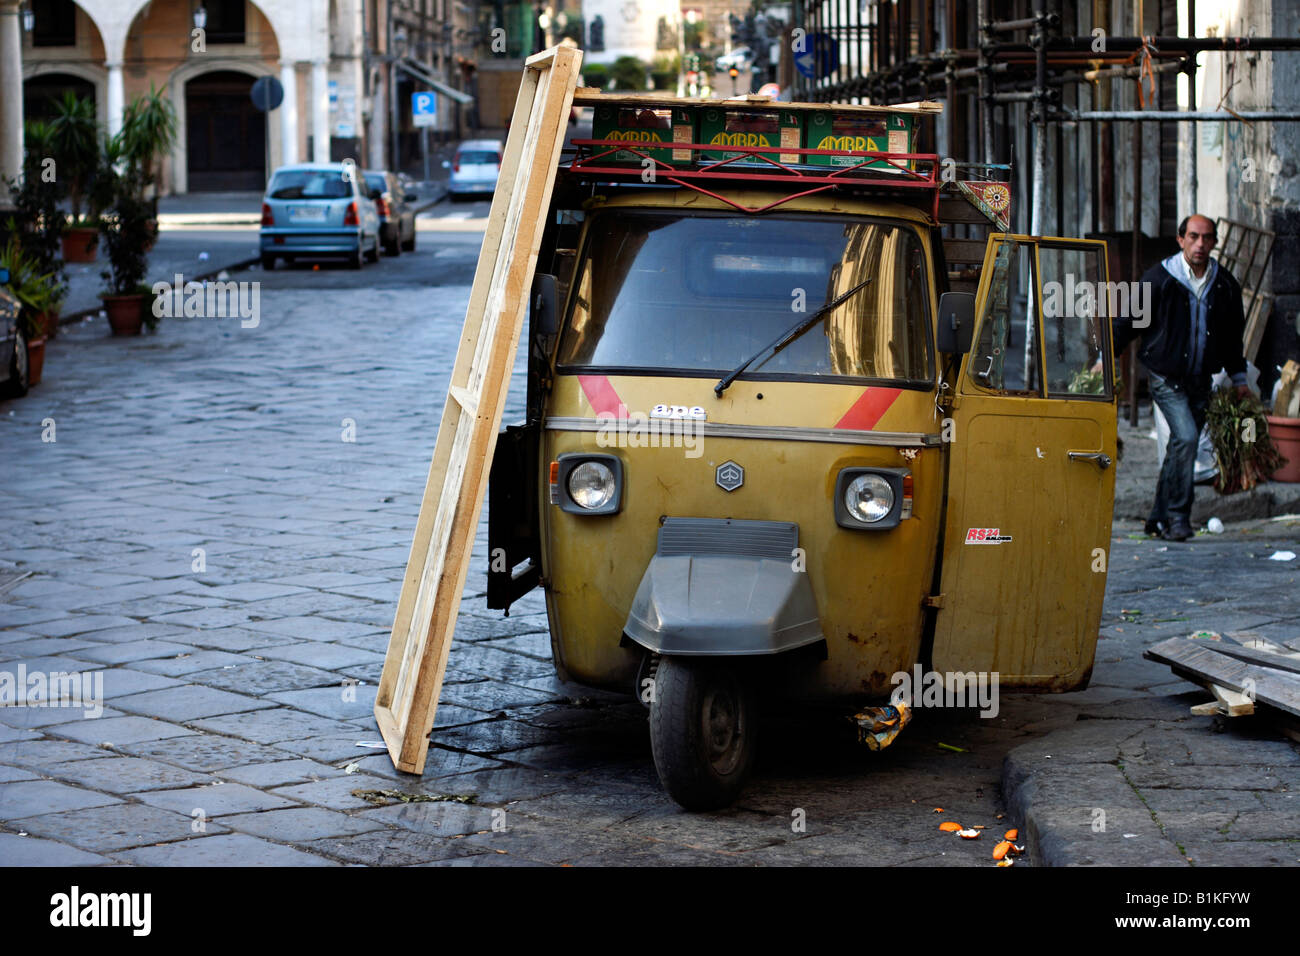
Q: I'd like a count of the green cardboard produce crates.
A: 3